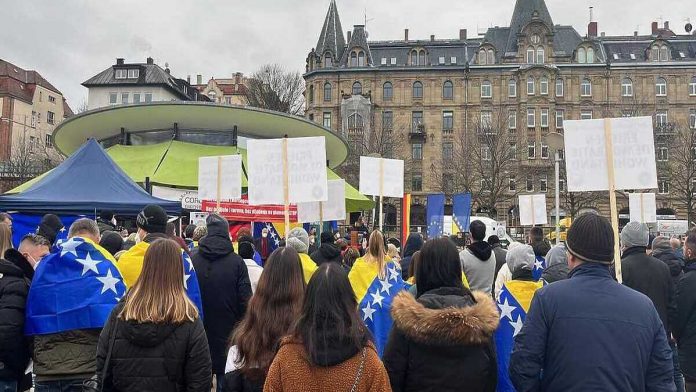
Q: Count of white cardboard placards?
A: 7